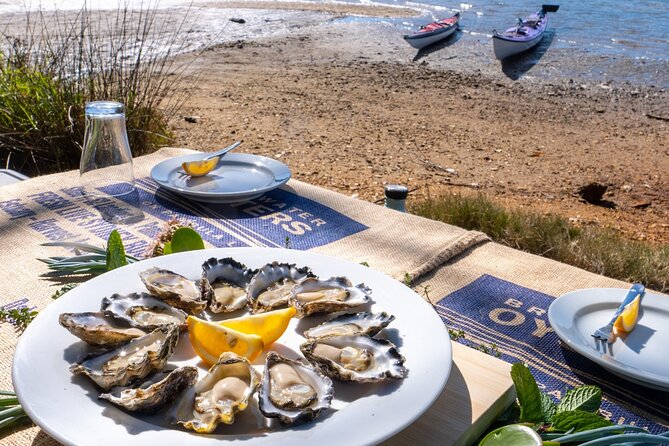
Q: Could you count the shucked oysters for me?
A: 12